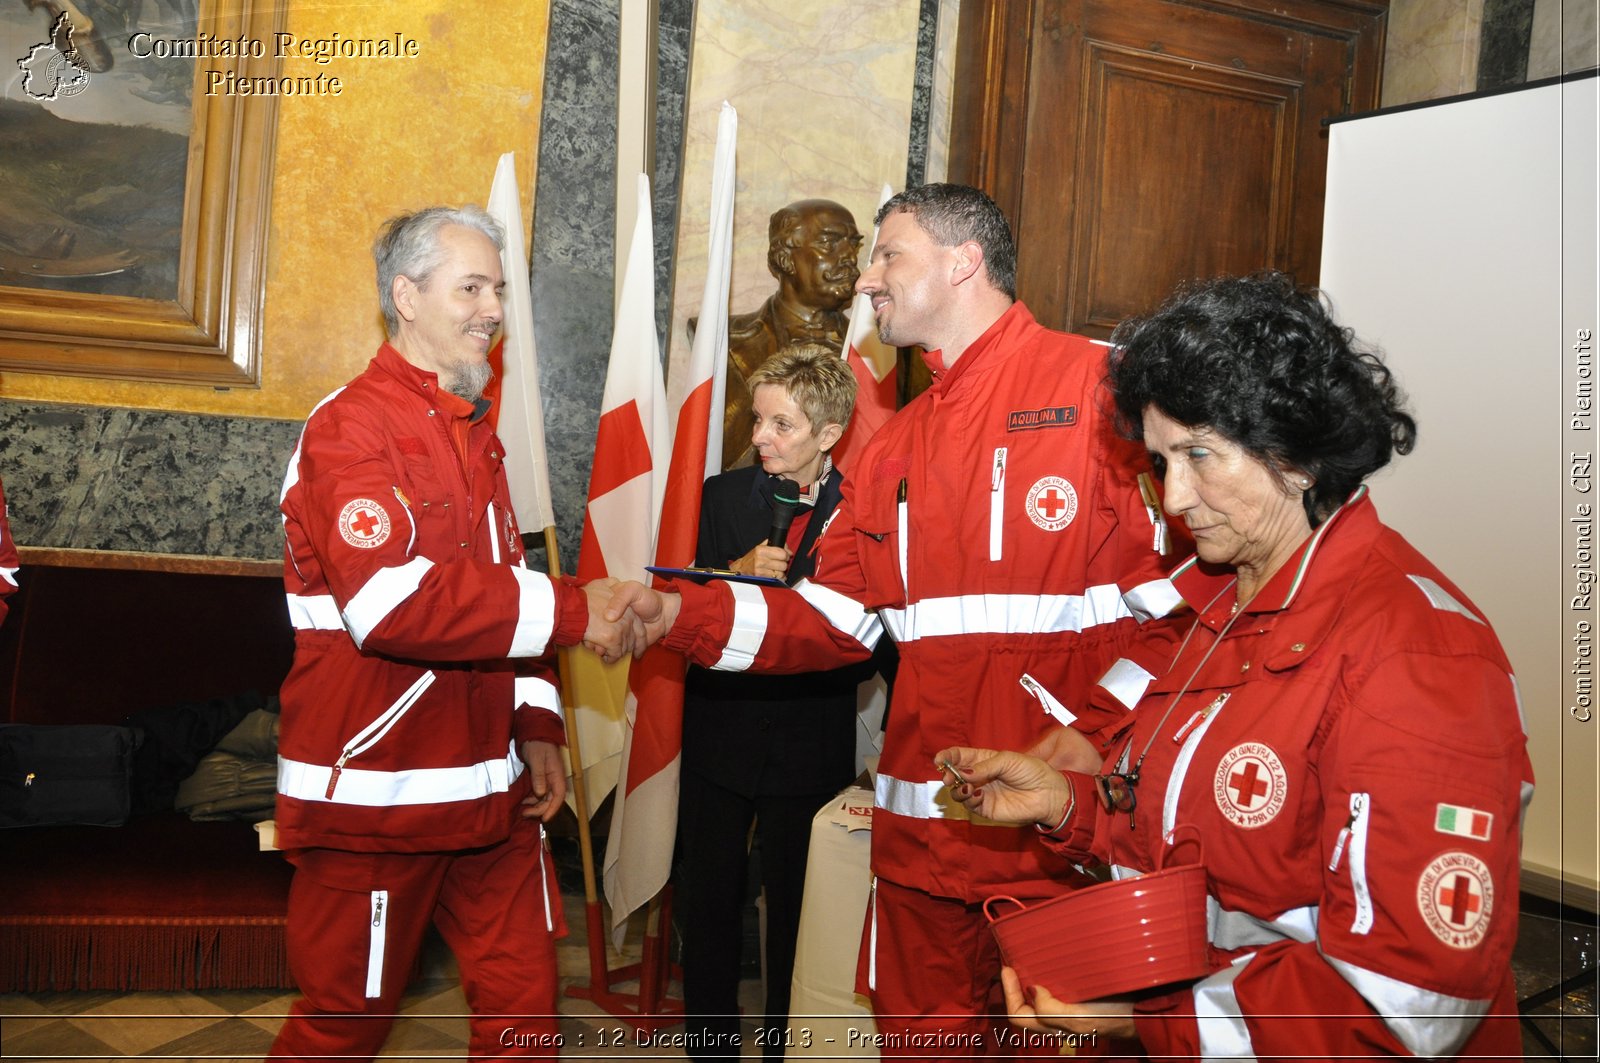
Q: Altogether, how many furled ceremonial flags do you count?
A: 4